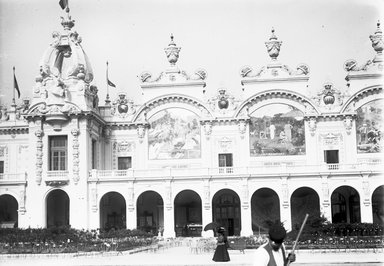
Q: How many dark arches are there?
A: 10